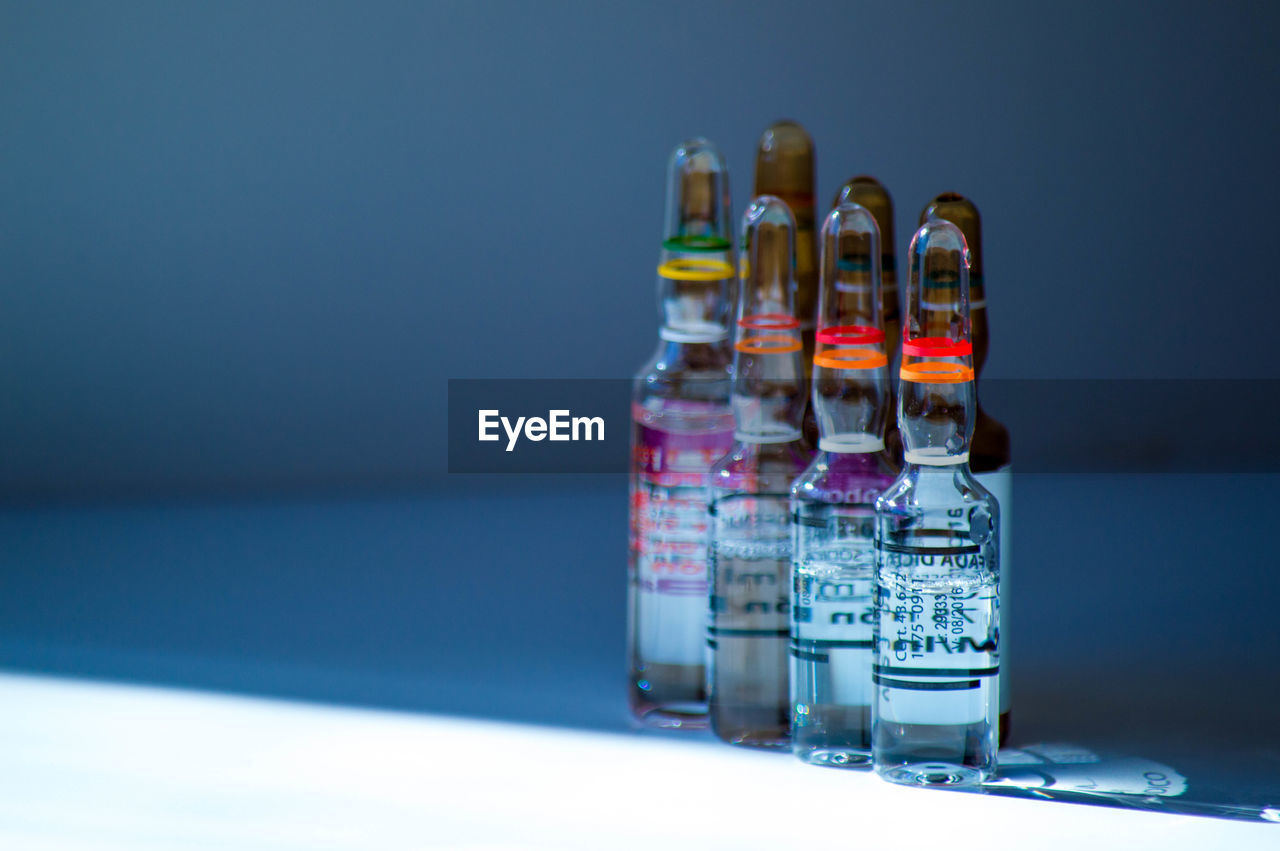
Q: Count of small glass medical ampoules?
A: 7